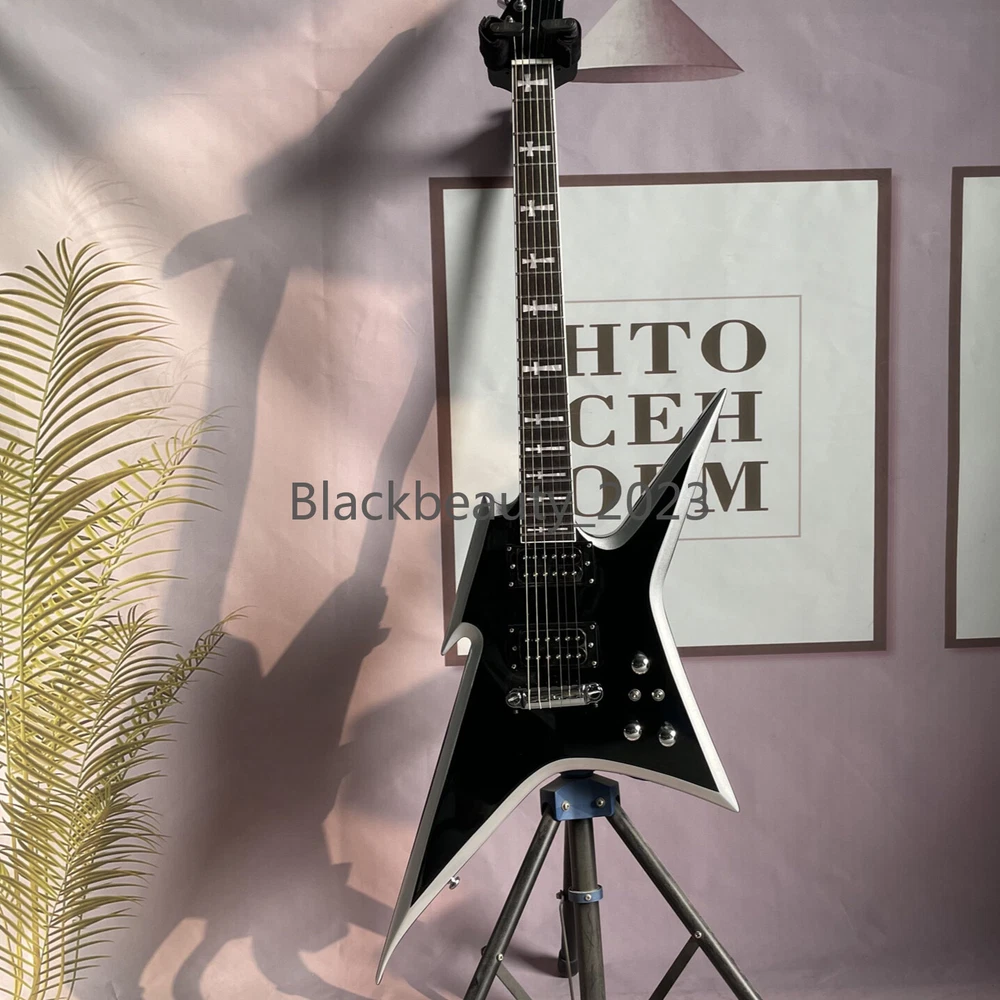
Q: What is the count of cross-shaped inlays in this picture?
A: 11